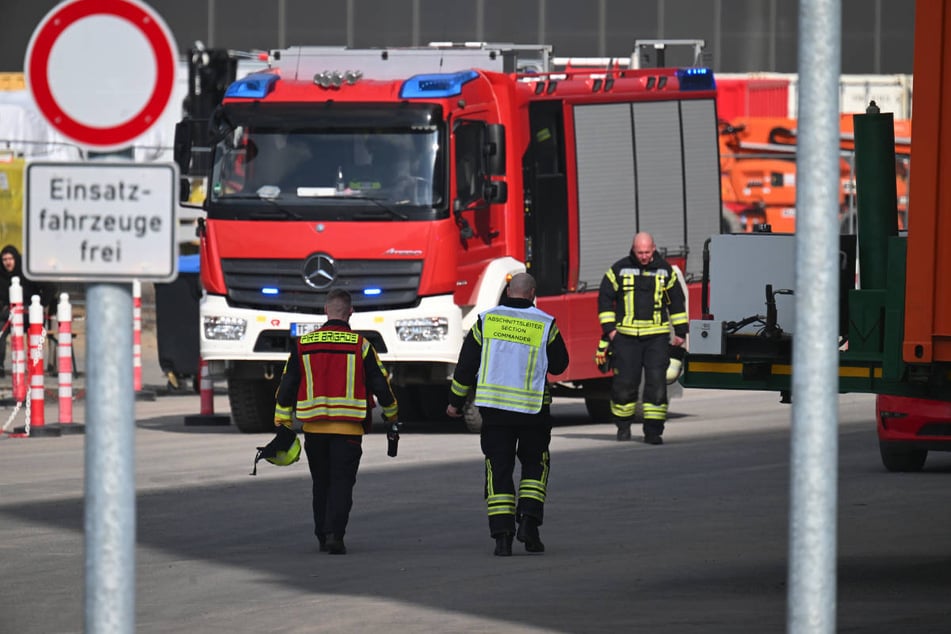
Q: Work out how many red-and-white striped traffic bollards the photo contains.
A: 5